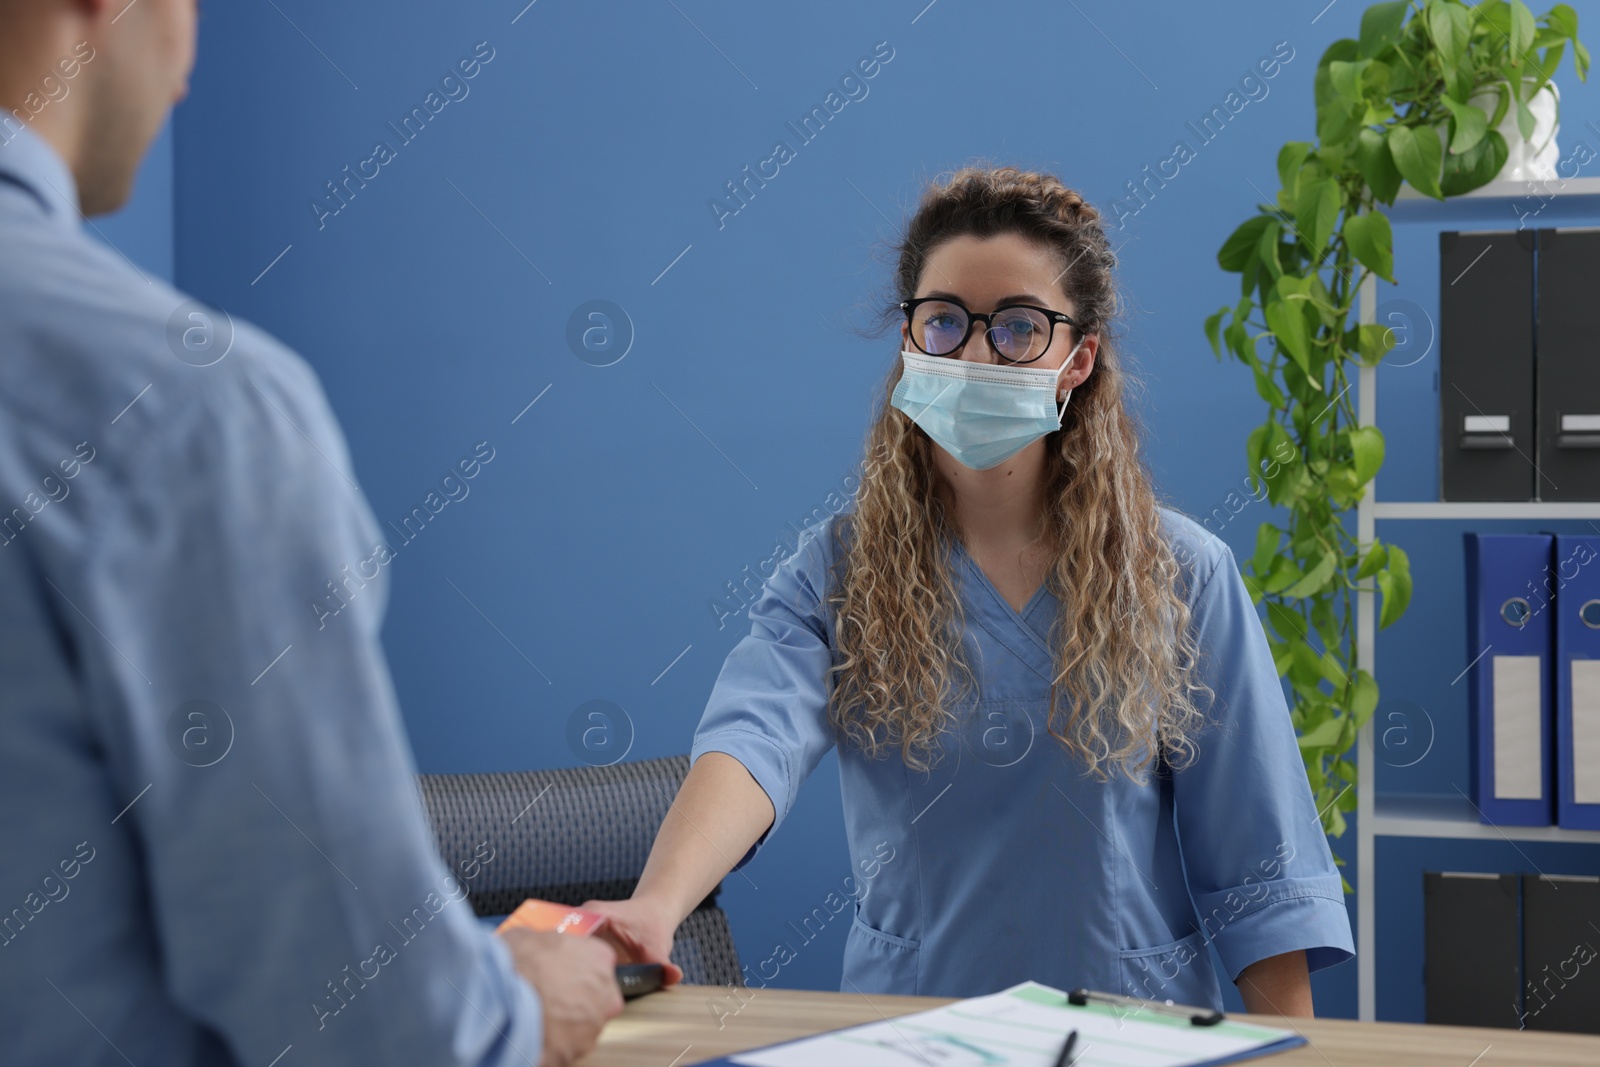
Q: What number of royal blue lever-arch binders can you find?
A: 2